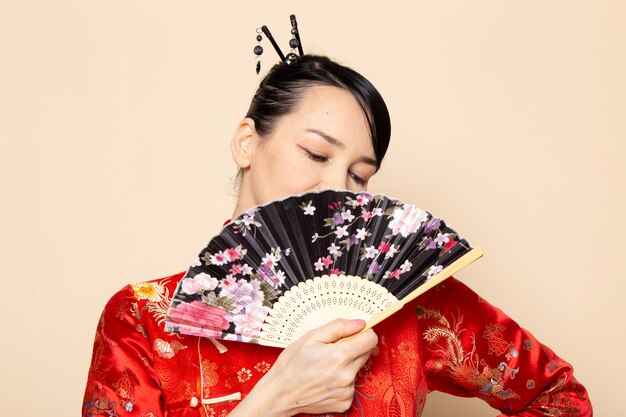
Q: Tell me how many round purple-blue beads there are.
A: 4